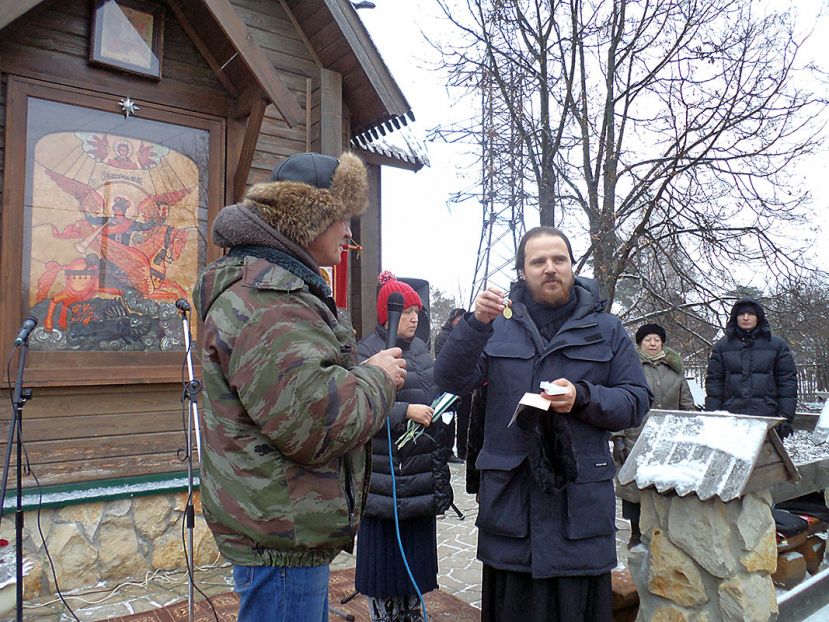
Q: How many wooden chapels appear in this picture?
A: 1